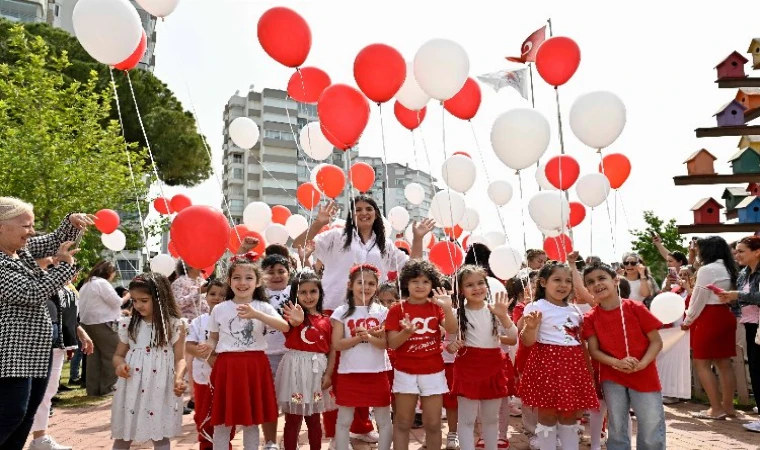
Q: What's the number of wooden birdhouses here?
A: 11